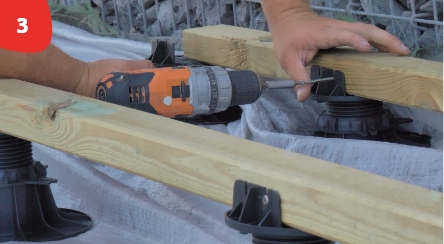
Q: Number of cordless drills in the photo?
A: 1